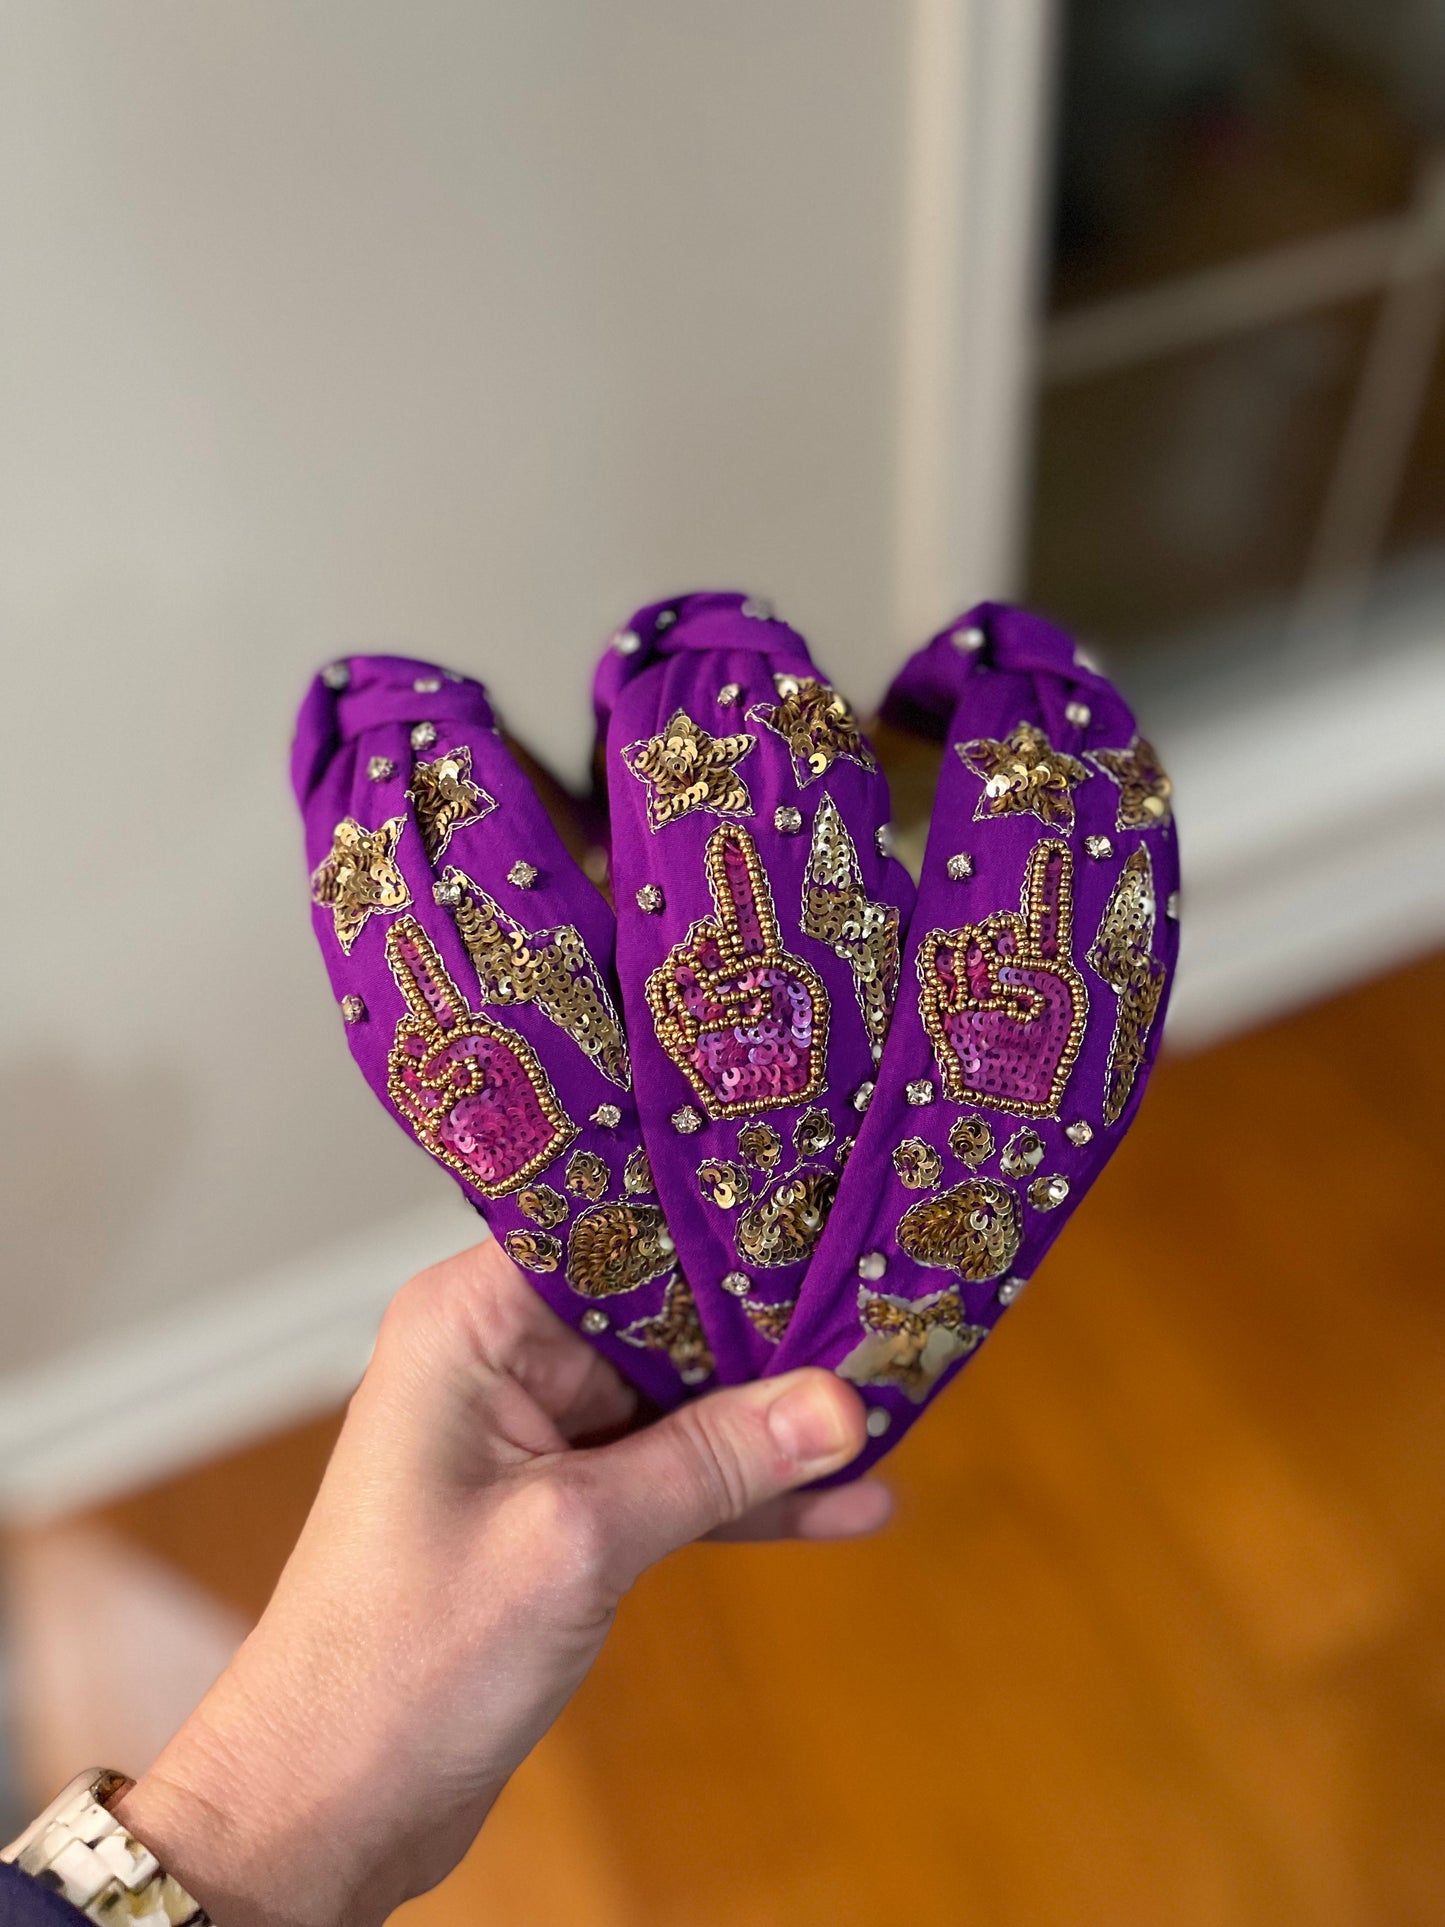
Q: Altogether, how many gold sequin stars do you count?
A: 9